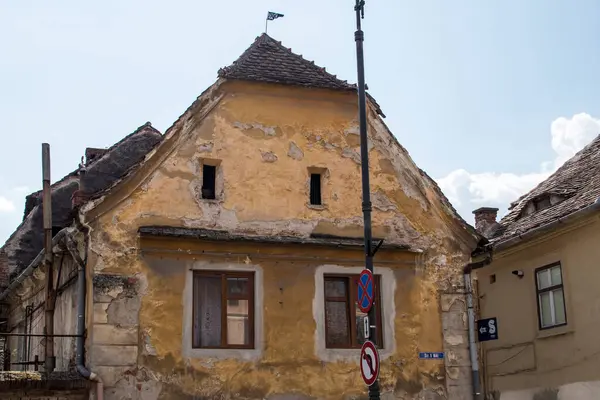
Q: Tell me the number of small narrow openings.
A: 2